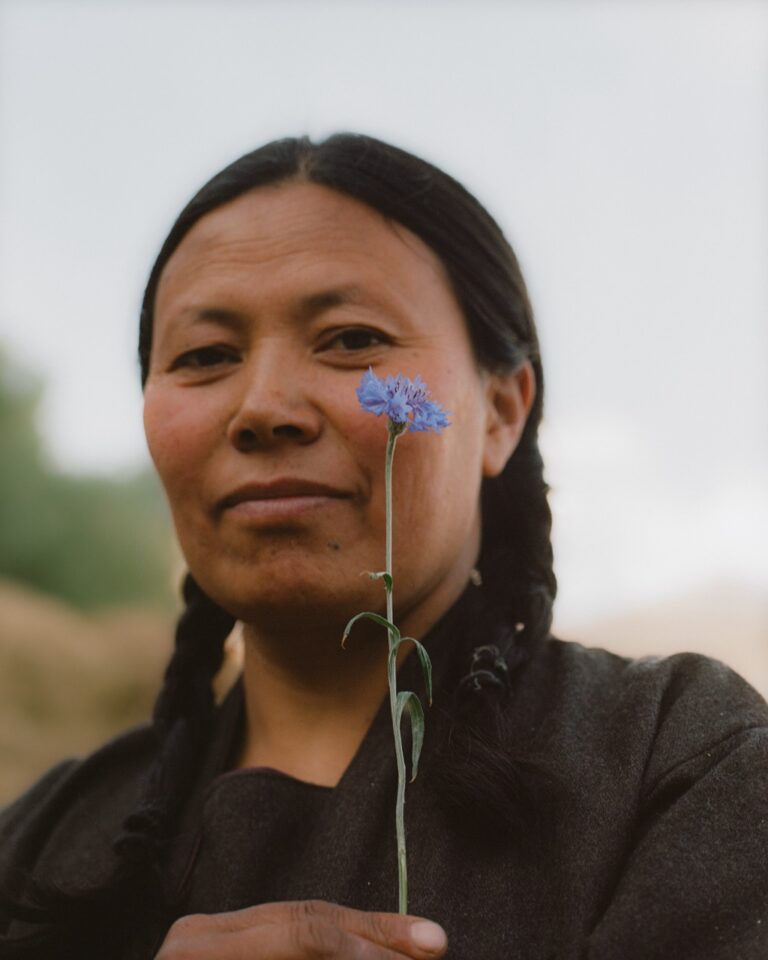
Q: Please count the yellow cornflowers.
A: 0